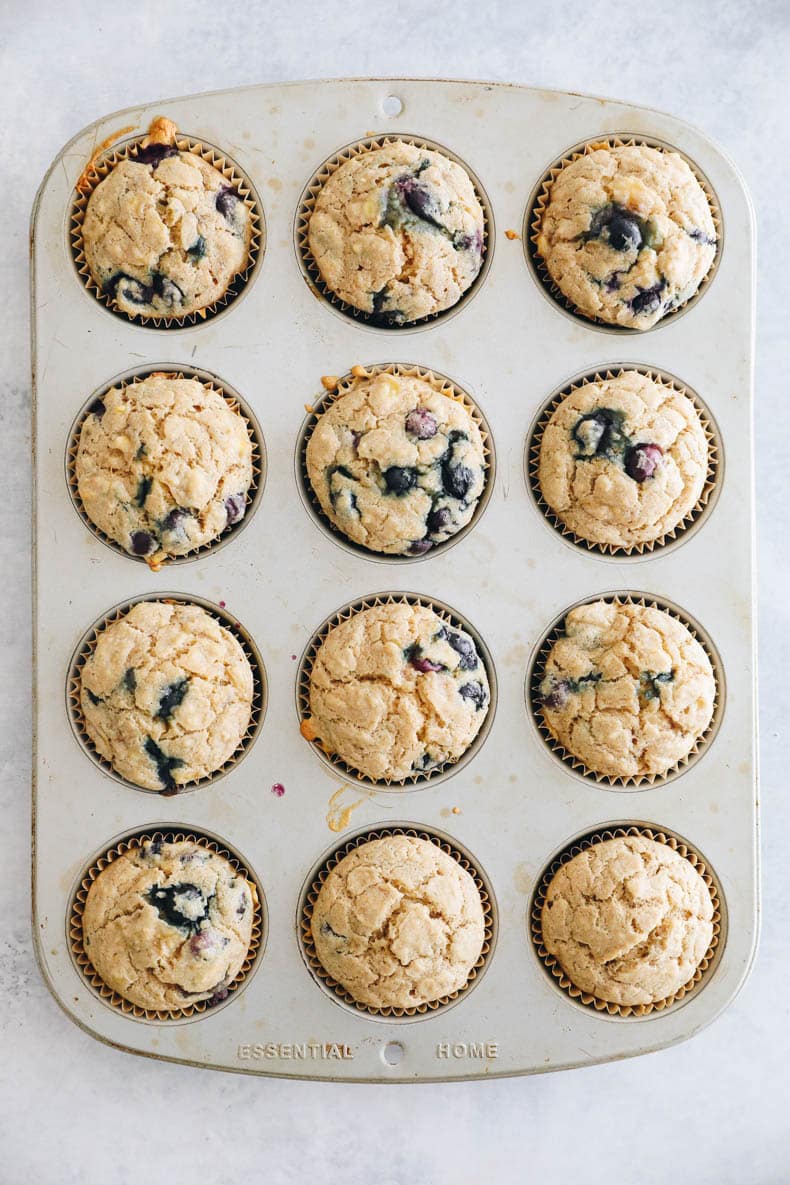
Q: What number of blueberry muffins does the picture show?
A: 12